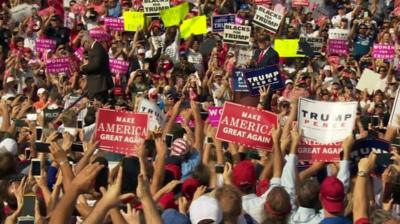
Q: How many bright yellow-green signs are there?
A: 4